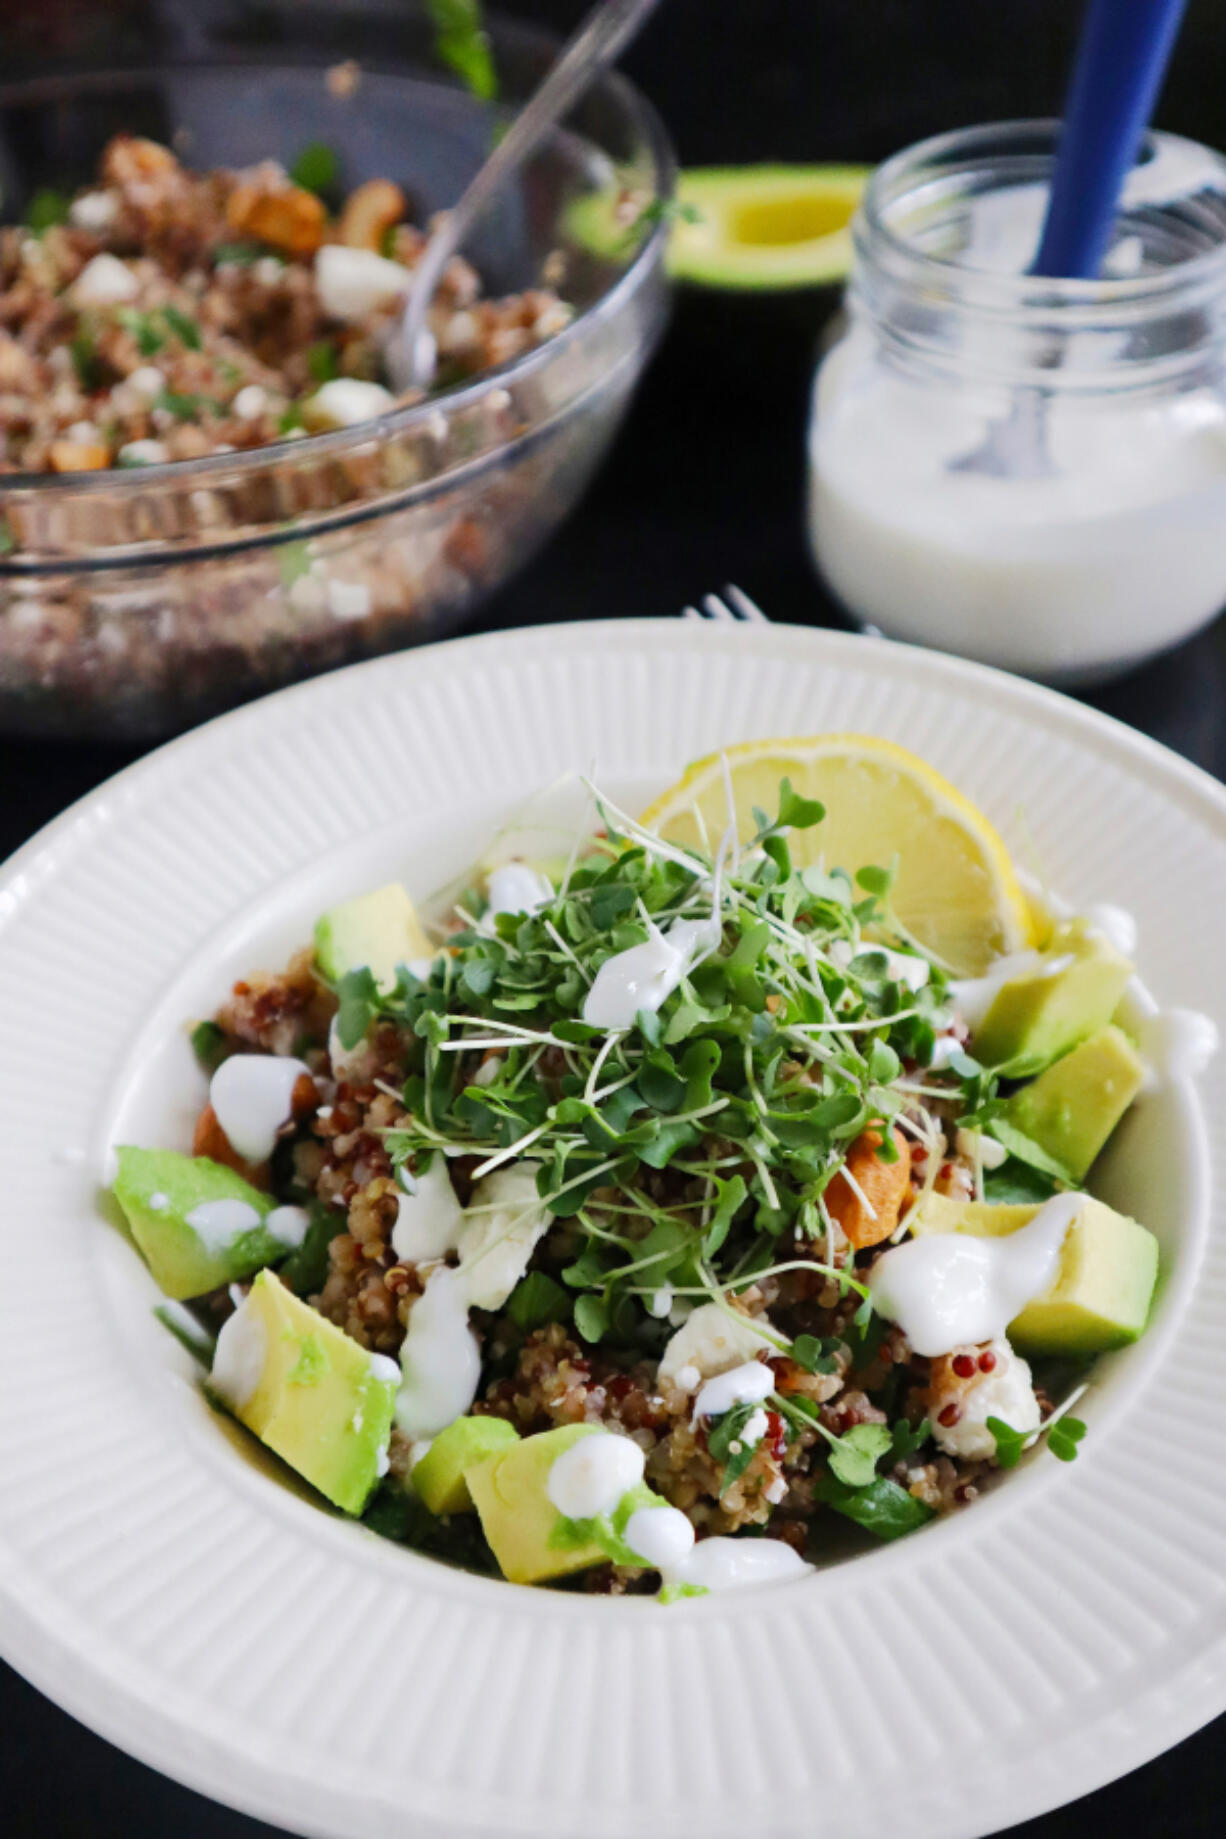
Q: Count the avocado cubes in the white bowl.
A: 8